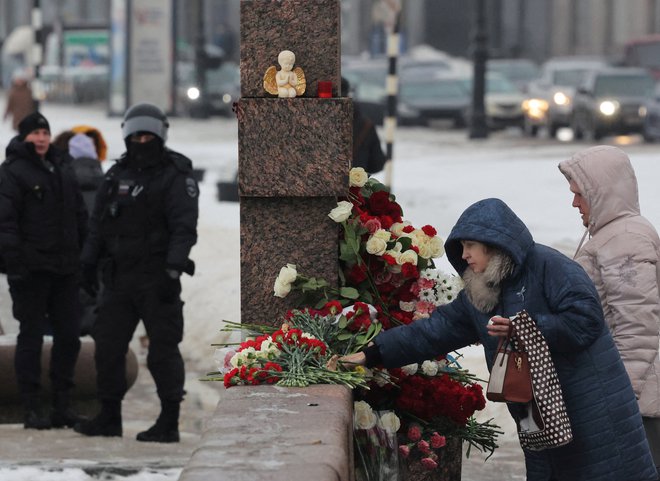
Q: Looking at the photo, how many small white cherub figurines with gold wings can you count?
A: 1